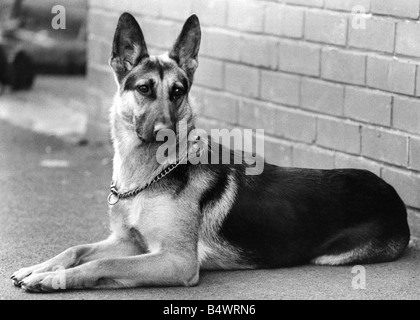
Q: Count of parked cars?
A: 1